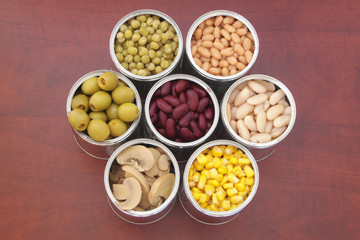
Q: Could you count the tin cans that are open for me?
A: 7